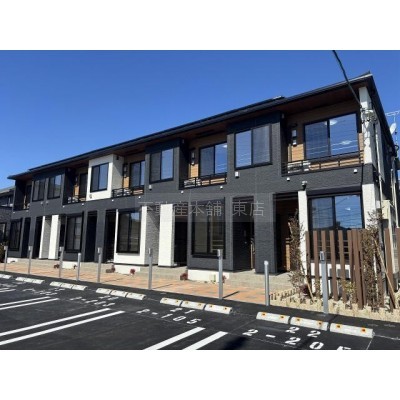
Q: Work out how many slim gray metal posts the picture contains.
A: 9